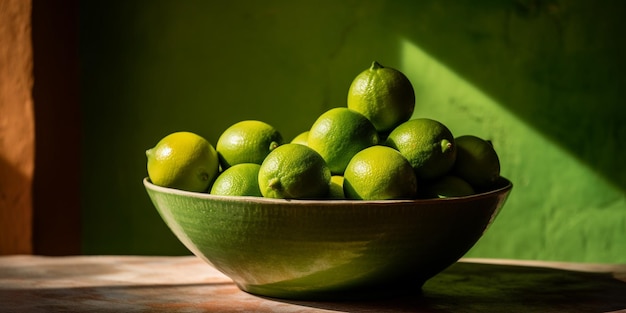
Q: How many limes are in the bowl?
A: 12